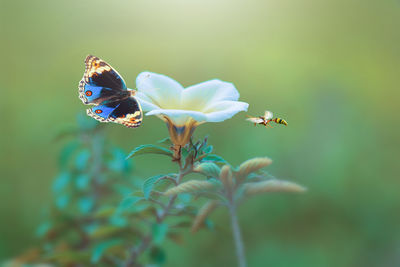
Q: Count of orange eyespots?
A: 2